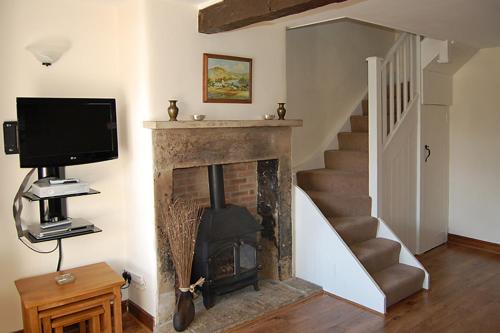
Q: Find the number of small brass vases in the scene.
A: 2